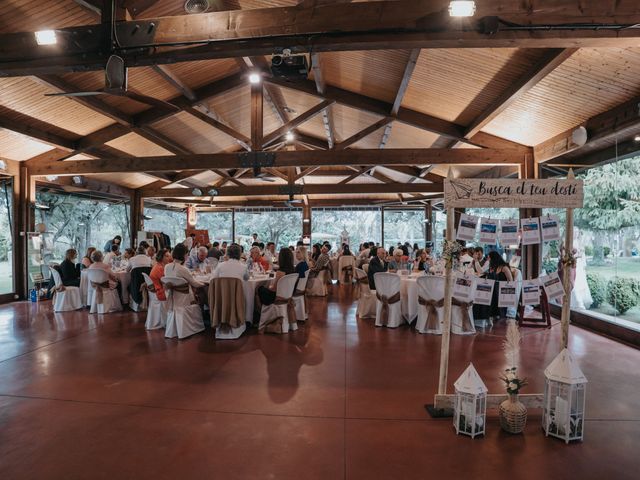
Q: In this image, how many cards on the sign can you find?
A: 10